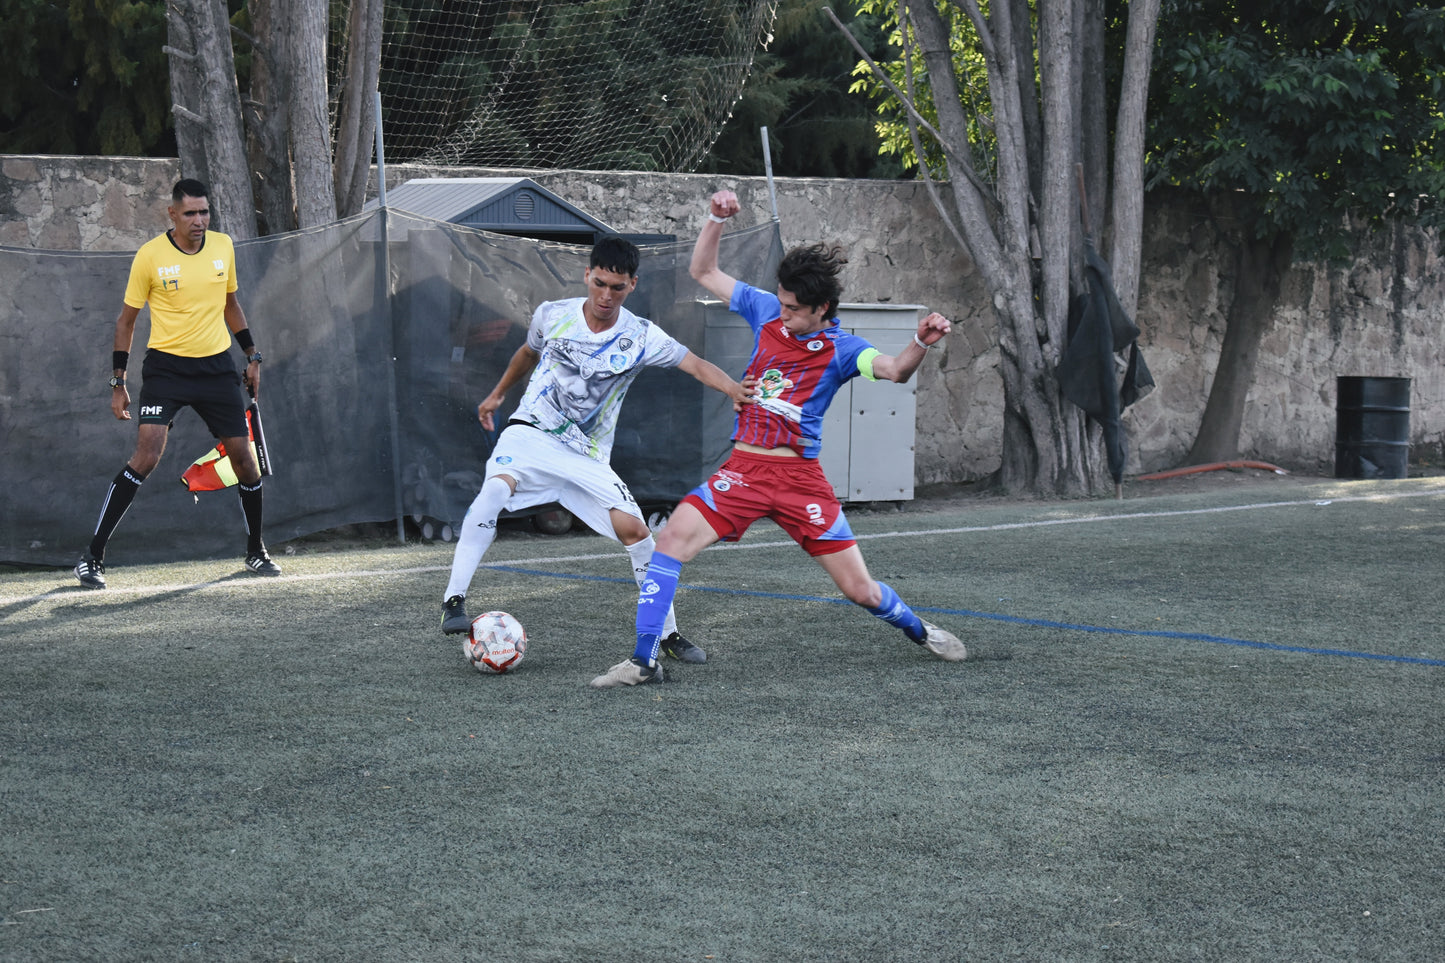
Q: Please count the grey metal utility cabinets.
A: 1